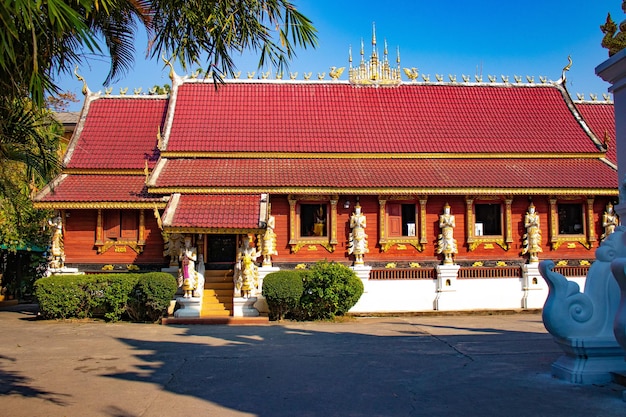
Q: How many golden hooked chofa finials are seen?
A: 3